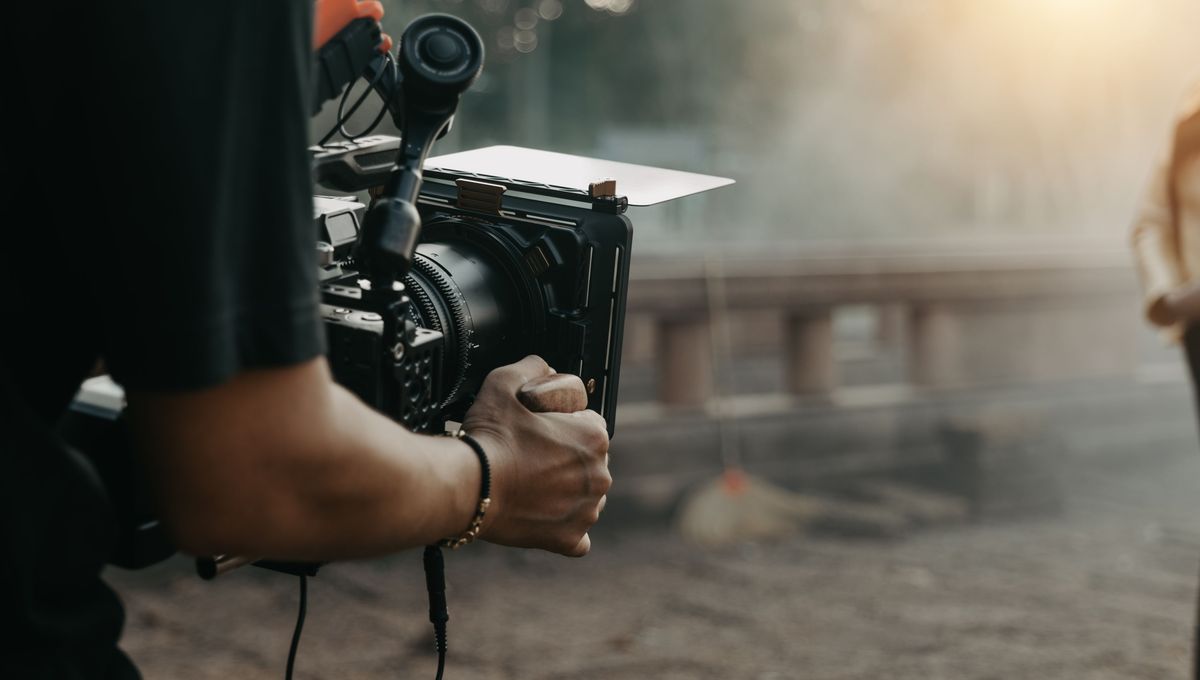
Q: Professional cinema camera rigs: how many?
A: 1